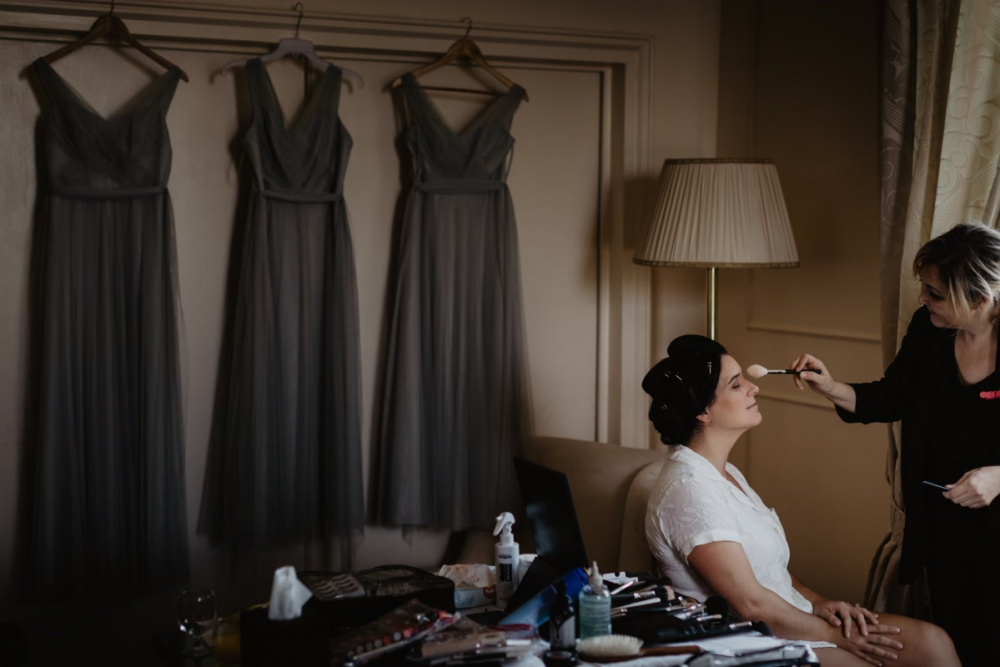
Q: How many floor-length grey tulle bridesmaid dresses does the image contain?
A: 3